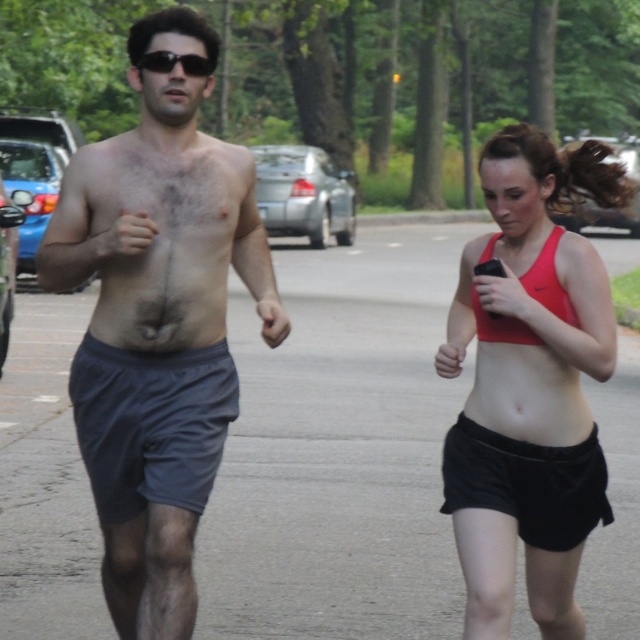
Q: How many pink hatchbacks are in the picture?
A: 0